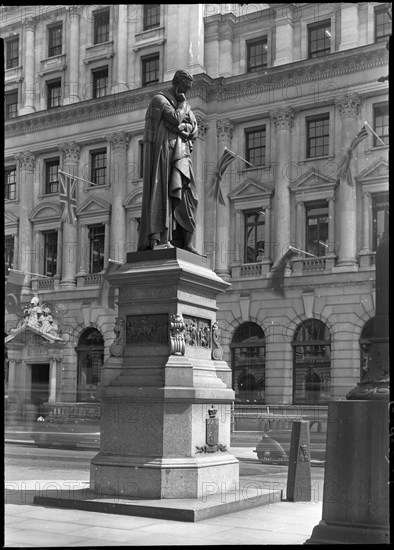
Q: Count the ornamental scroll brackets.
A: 3